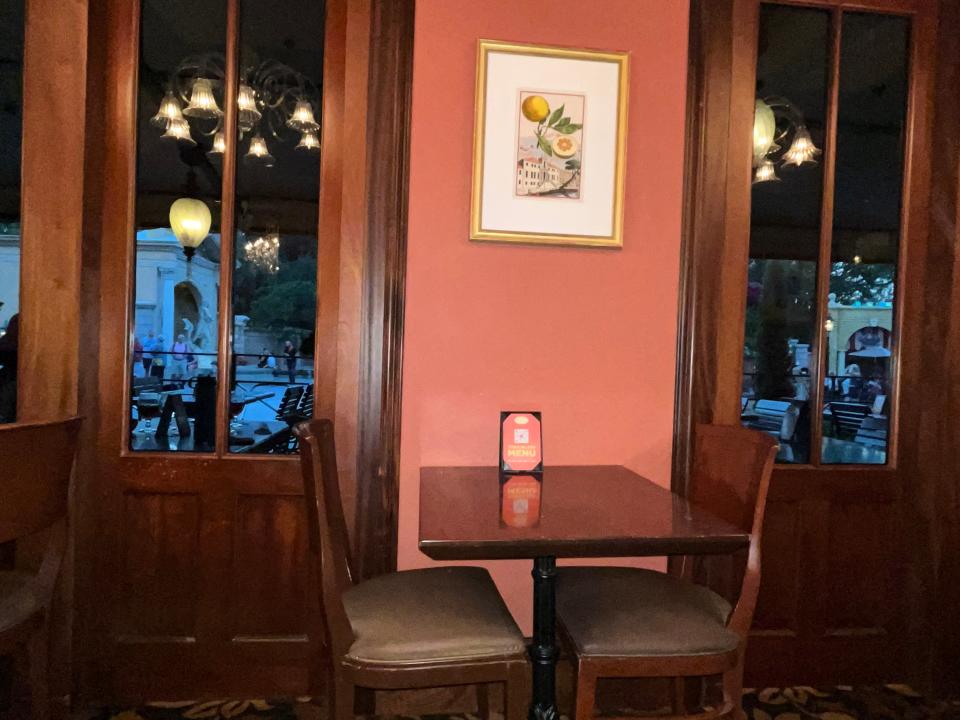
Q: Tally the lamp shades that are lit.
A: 12